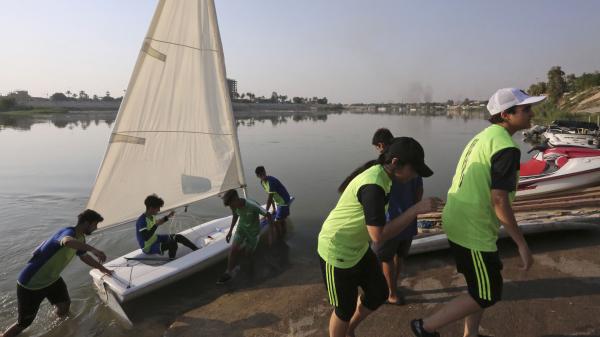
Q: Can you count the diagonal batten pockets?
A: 2